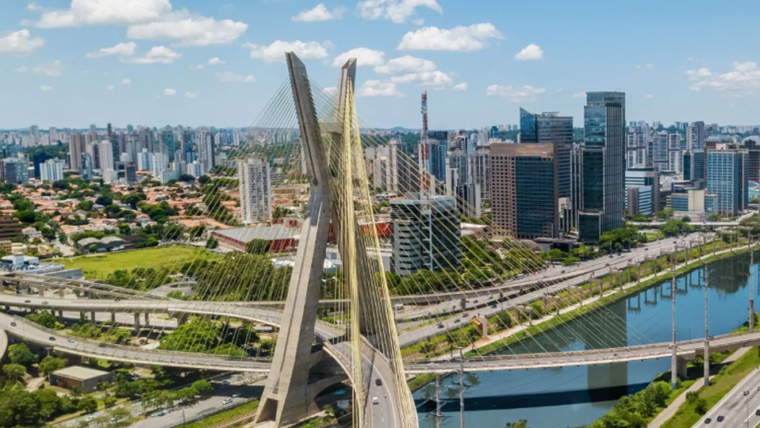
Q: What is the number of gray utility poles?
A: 5